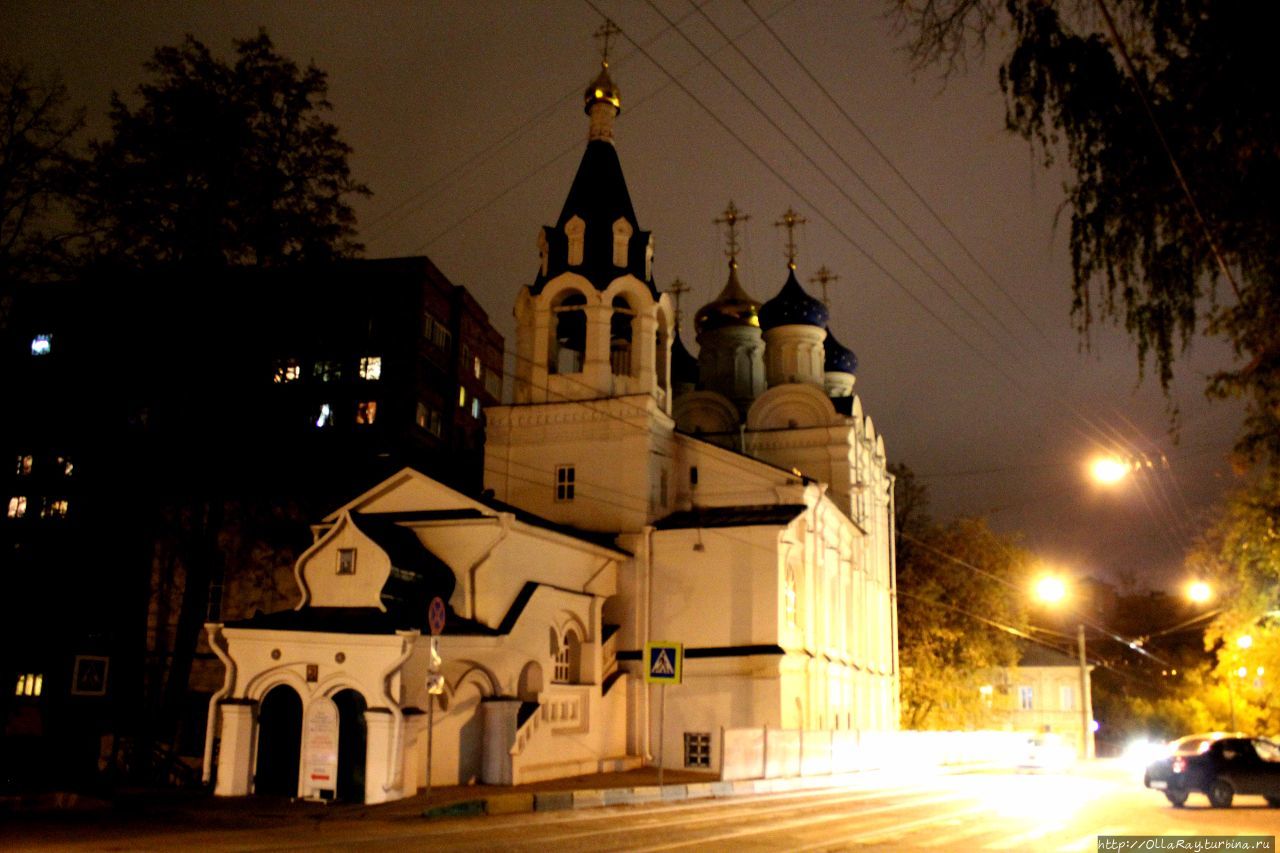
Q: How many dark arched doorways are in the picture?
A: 2